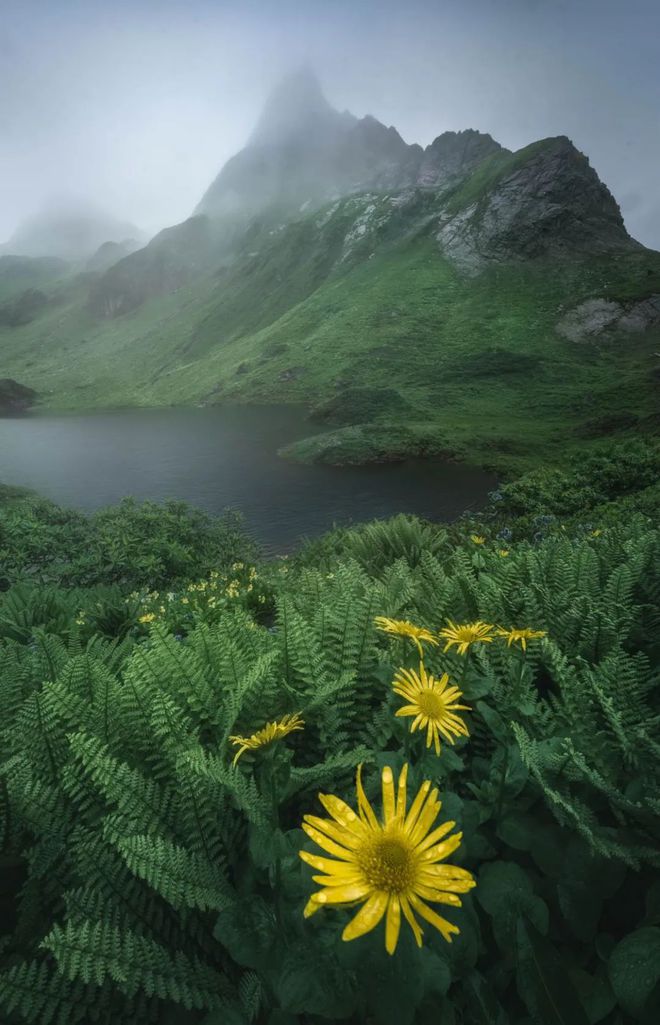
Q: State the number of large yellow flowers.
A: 6